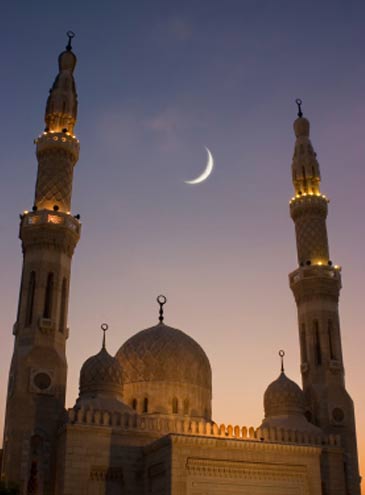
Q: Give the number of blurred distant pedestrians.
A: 0